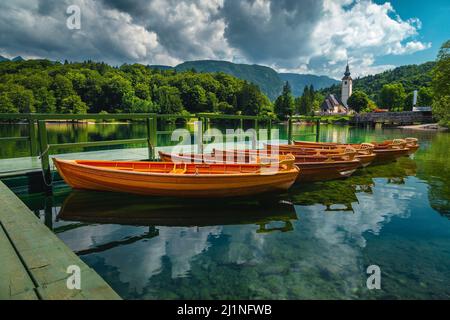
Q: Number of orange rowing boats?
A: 5